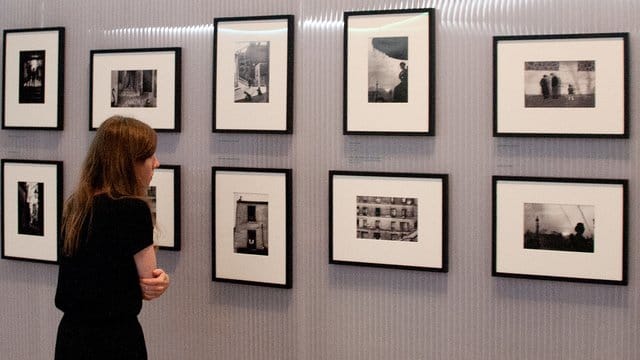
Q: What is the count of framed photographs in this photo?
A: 10